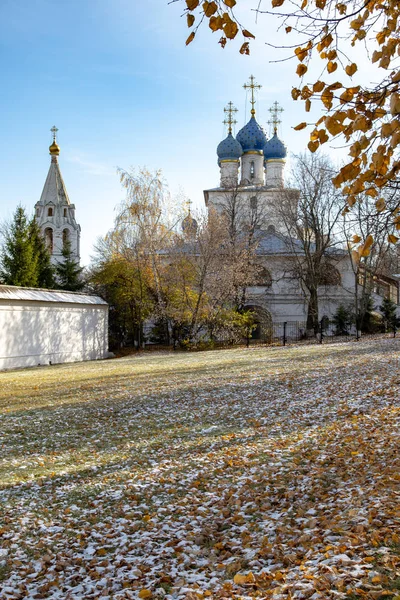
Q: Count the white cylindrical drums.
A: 3